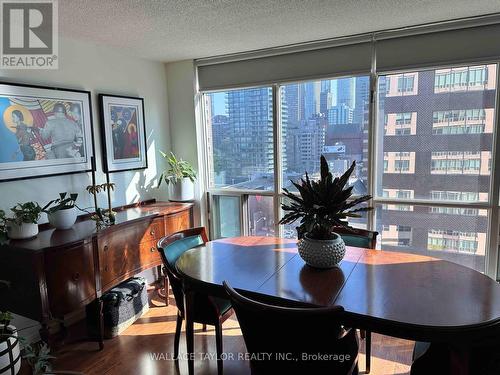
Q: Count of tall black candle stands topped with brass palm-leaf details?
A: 2